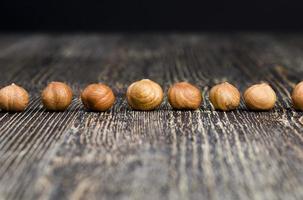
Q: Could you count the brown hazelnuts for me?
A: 8